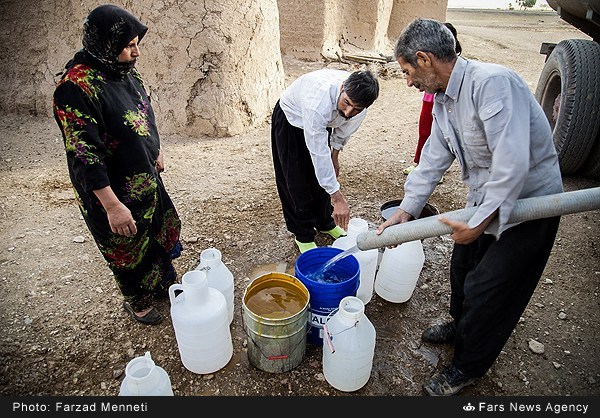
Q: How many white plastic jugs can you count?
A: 6